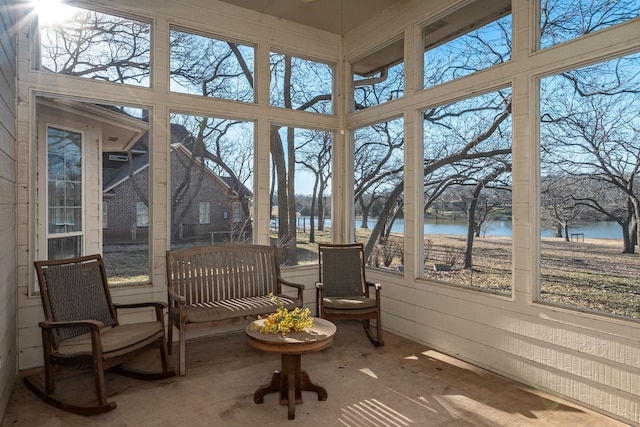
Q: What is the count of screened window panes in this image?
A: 12